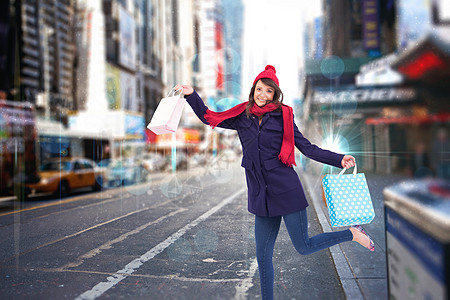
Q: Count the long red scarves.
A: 1